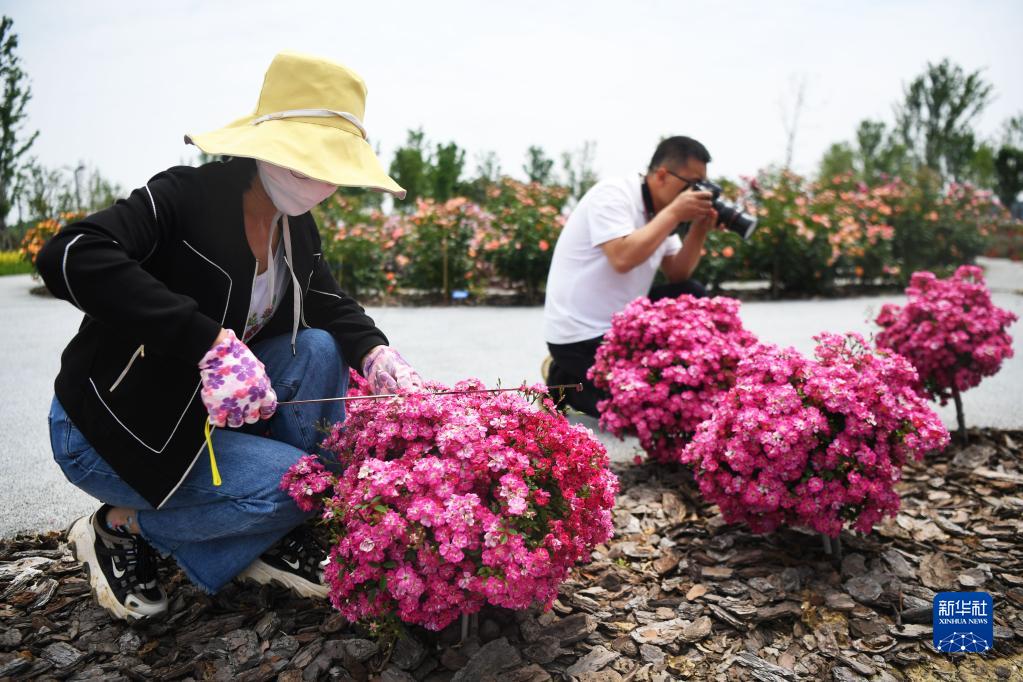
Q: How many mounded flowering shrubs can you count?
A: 4